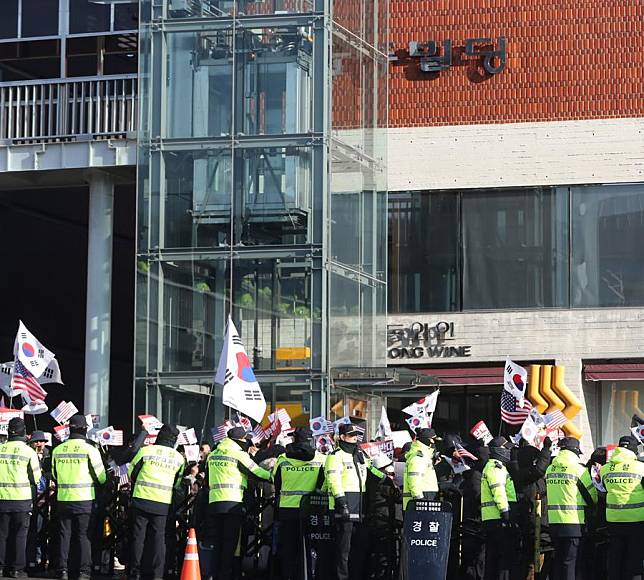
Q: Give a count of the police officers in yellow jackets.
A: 10